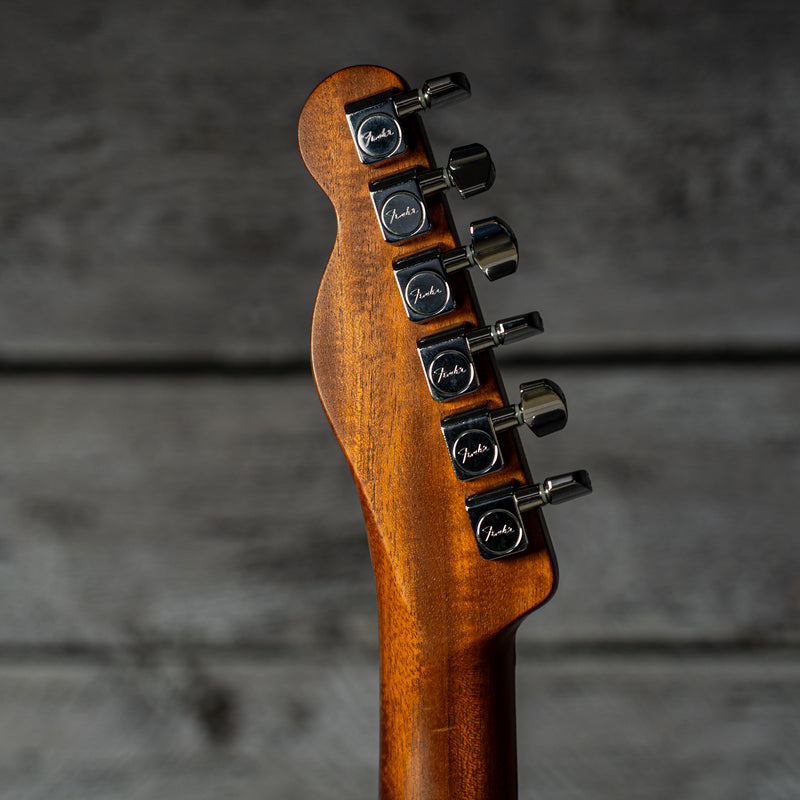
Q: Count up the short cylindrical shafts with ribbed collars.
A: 6